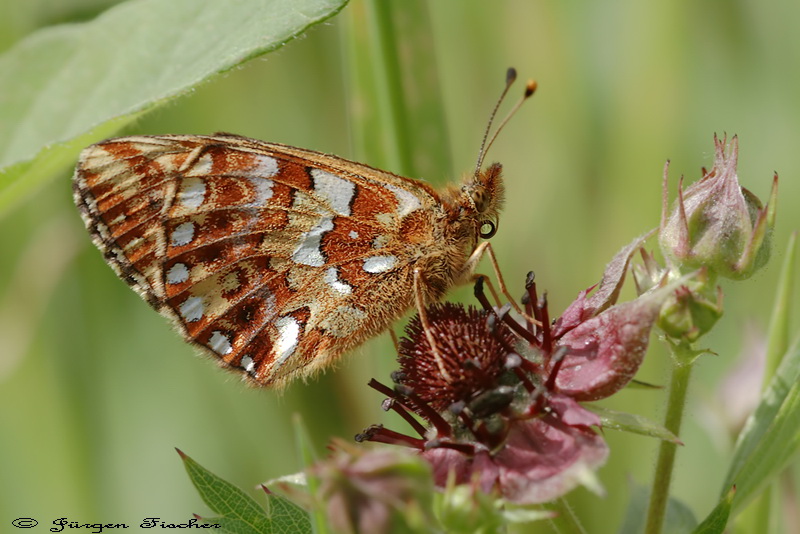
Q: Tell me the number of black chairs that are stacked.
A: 0